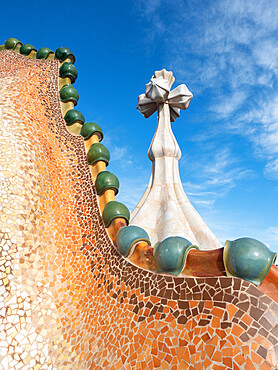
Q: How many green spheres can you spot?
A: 14